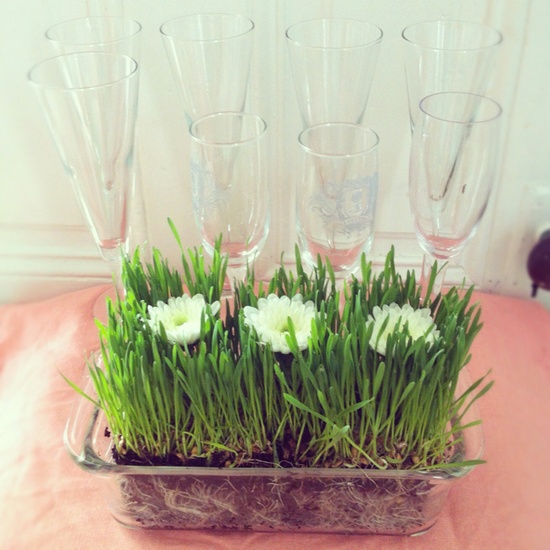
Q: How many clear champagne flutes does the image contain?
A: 8